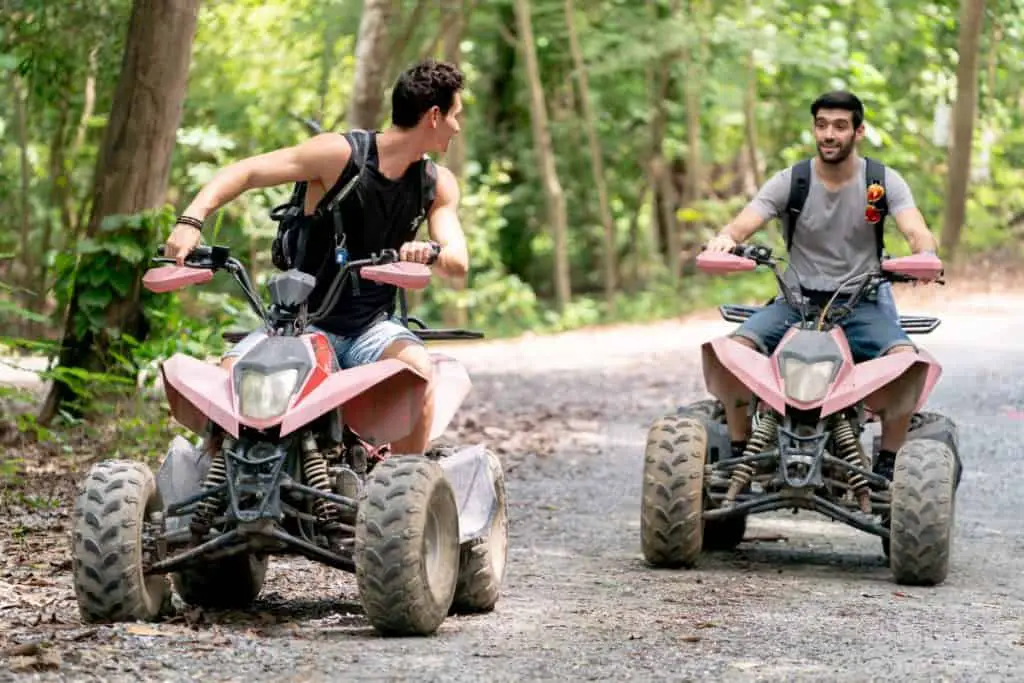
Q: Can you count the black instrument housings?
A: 1